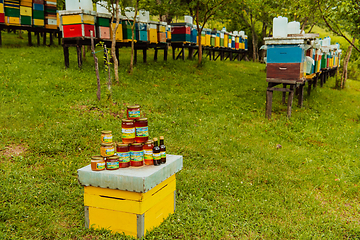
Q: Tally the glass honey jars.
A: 10